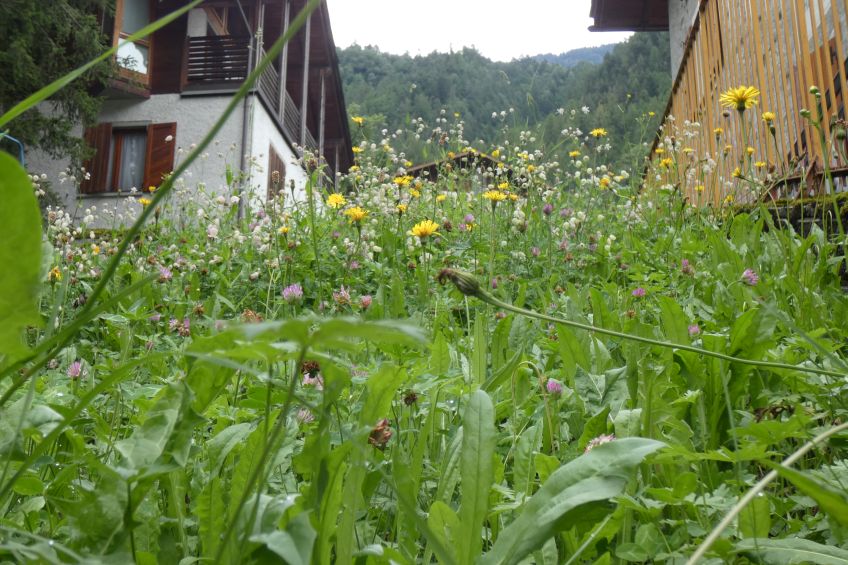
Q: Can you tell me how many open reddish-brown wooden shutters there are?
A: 2